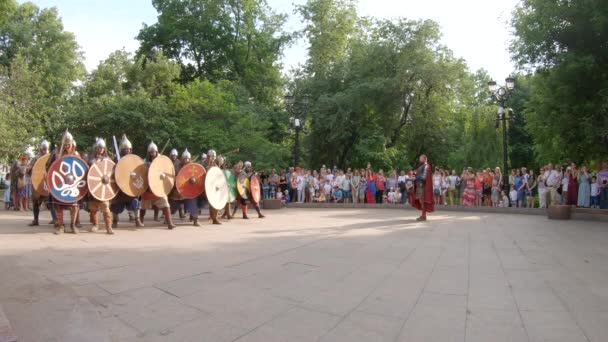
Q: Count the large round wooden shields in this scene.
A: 10